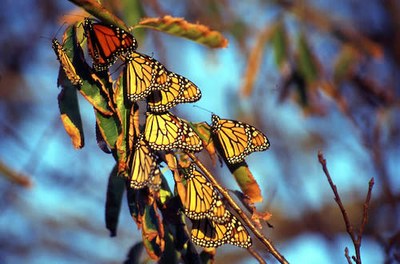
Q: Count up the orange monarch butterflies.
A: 9